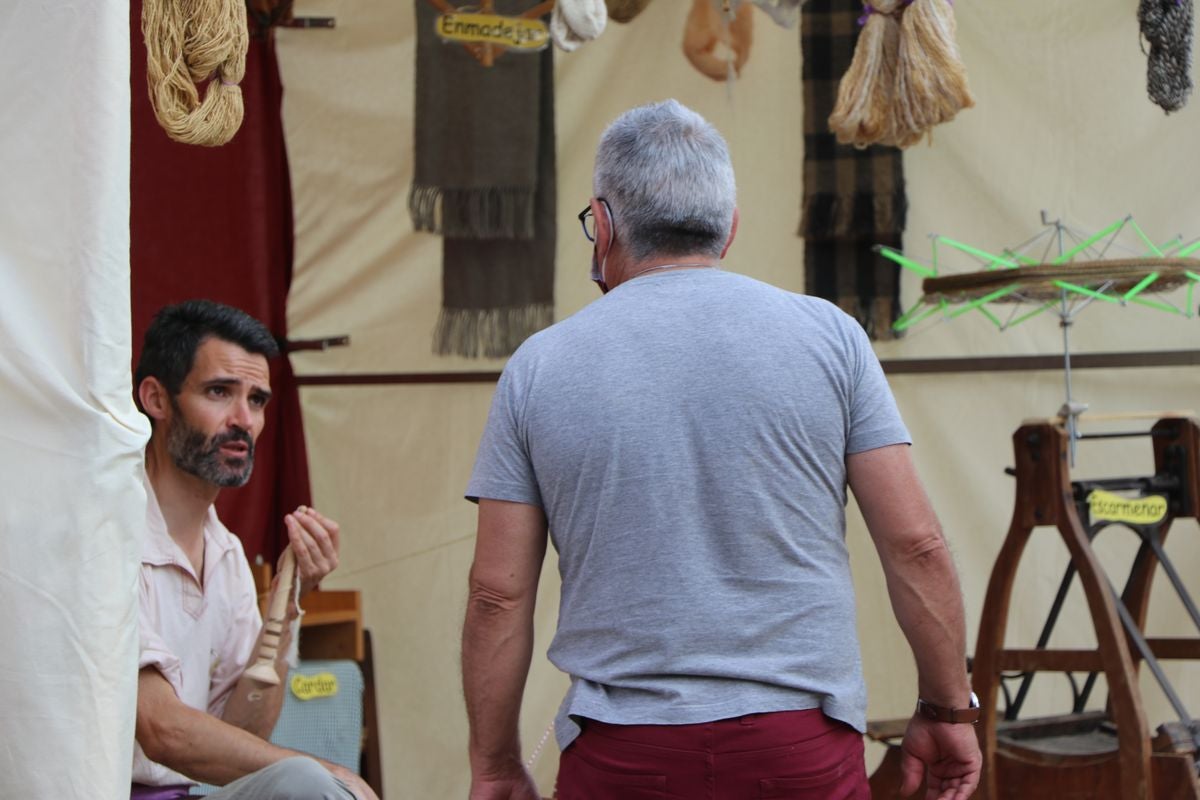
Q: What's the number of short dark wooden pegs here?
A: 2